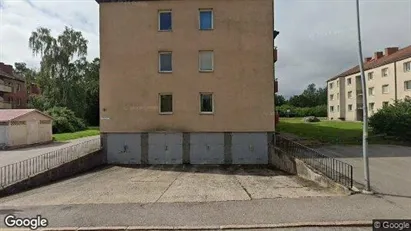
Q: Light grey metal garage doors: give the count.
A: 4